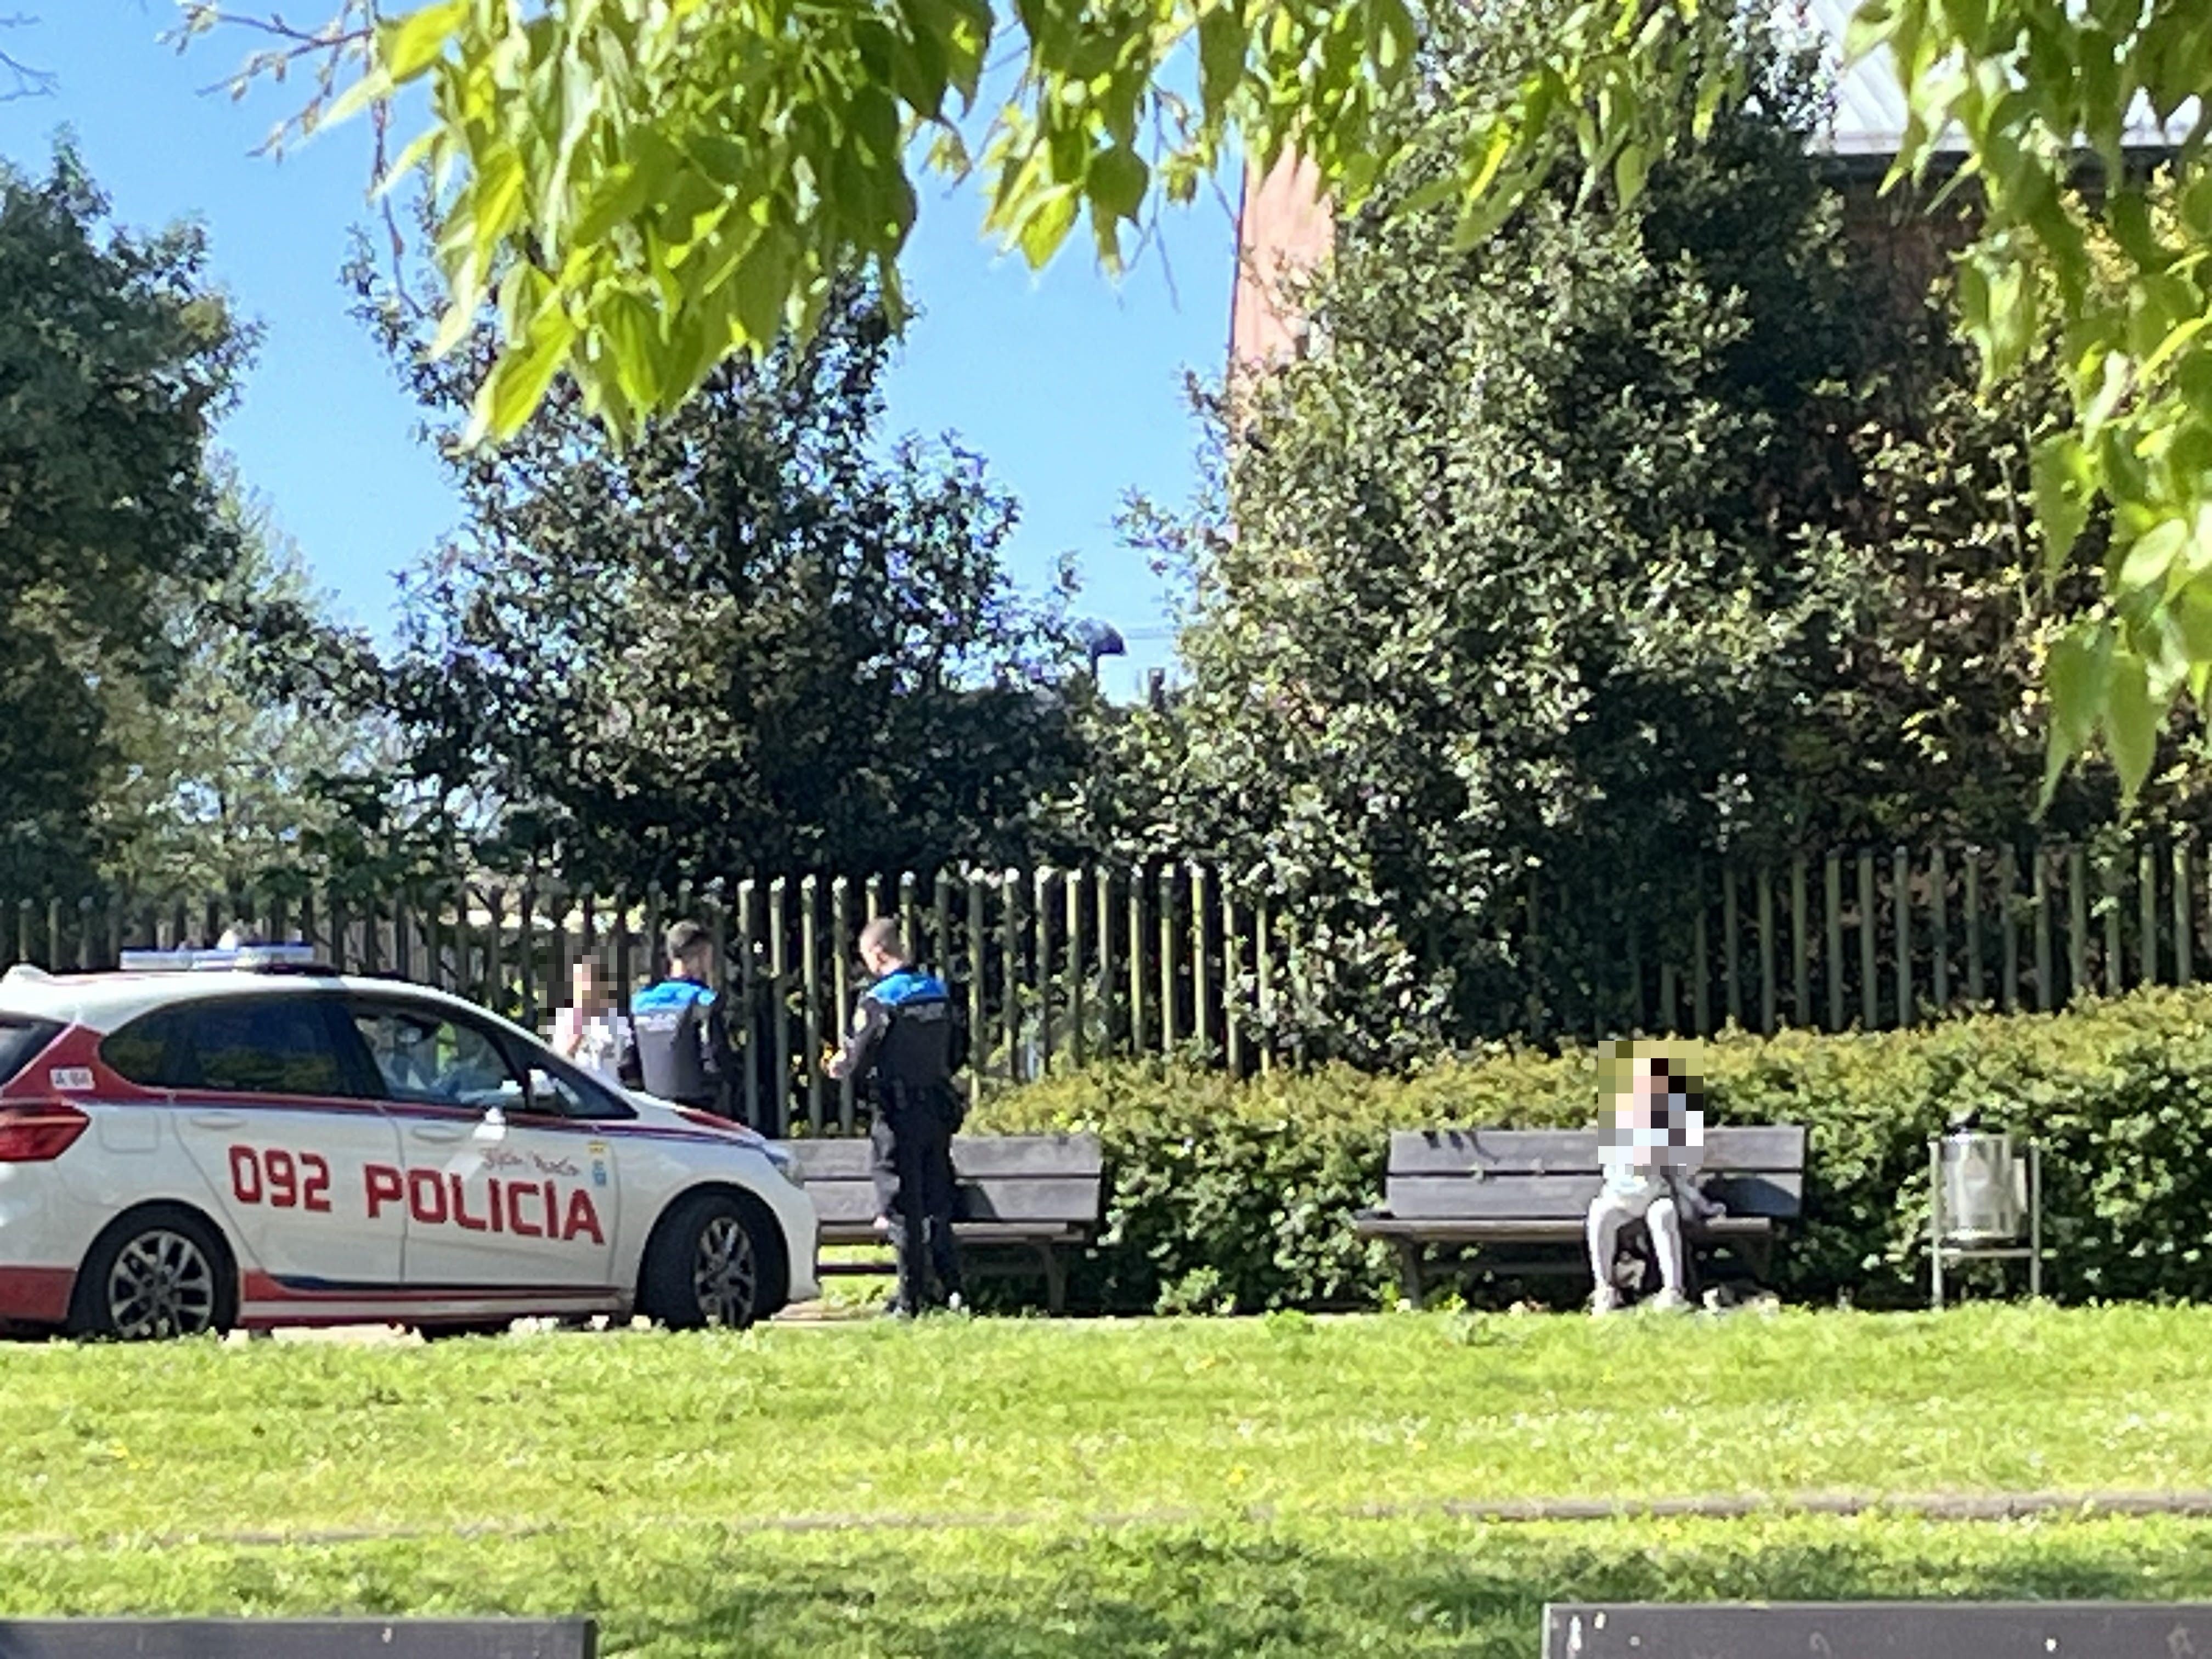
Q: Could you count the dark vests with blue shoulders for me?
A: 2